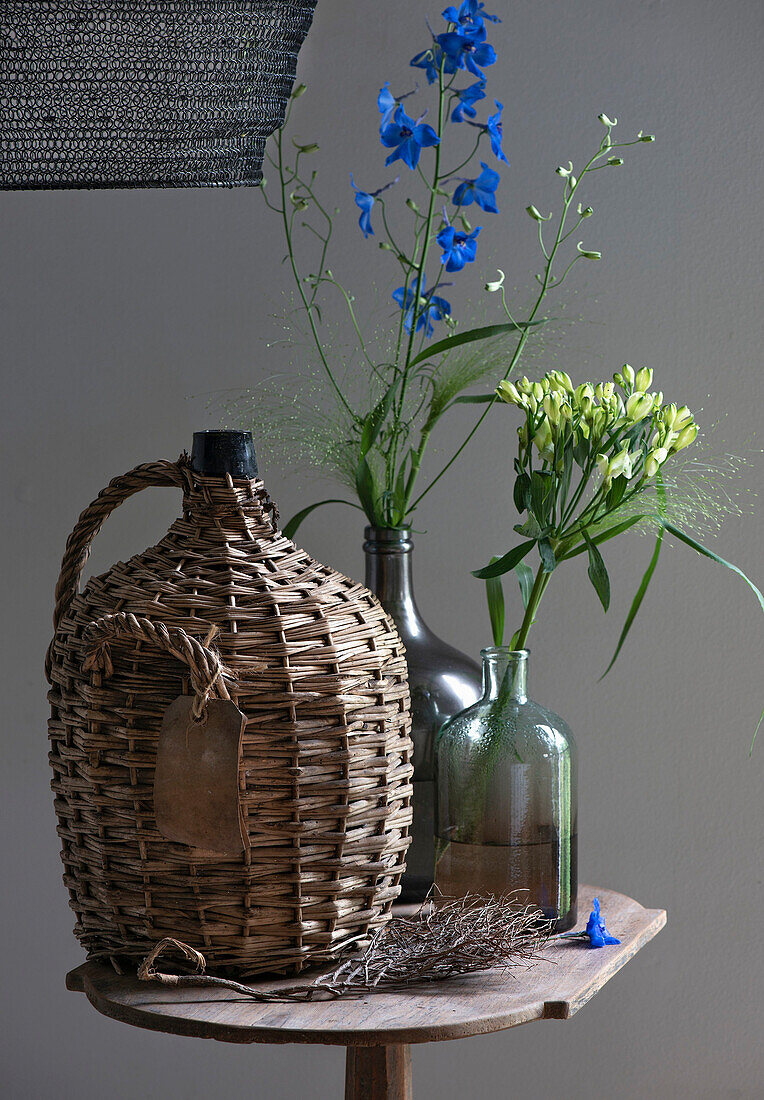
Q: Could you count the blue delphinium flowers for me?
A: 12